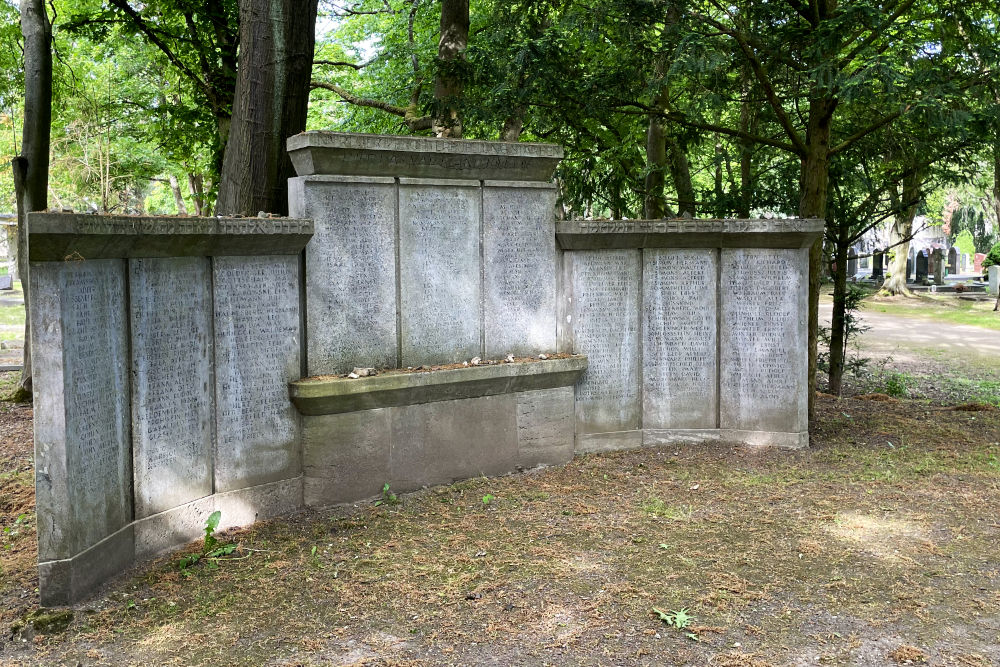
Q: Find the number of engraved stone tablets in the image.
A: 9